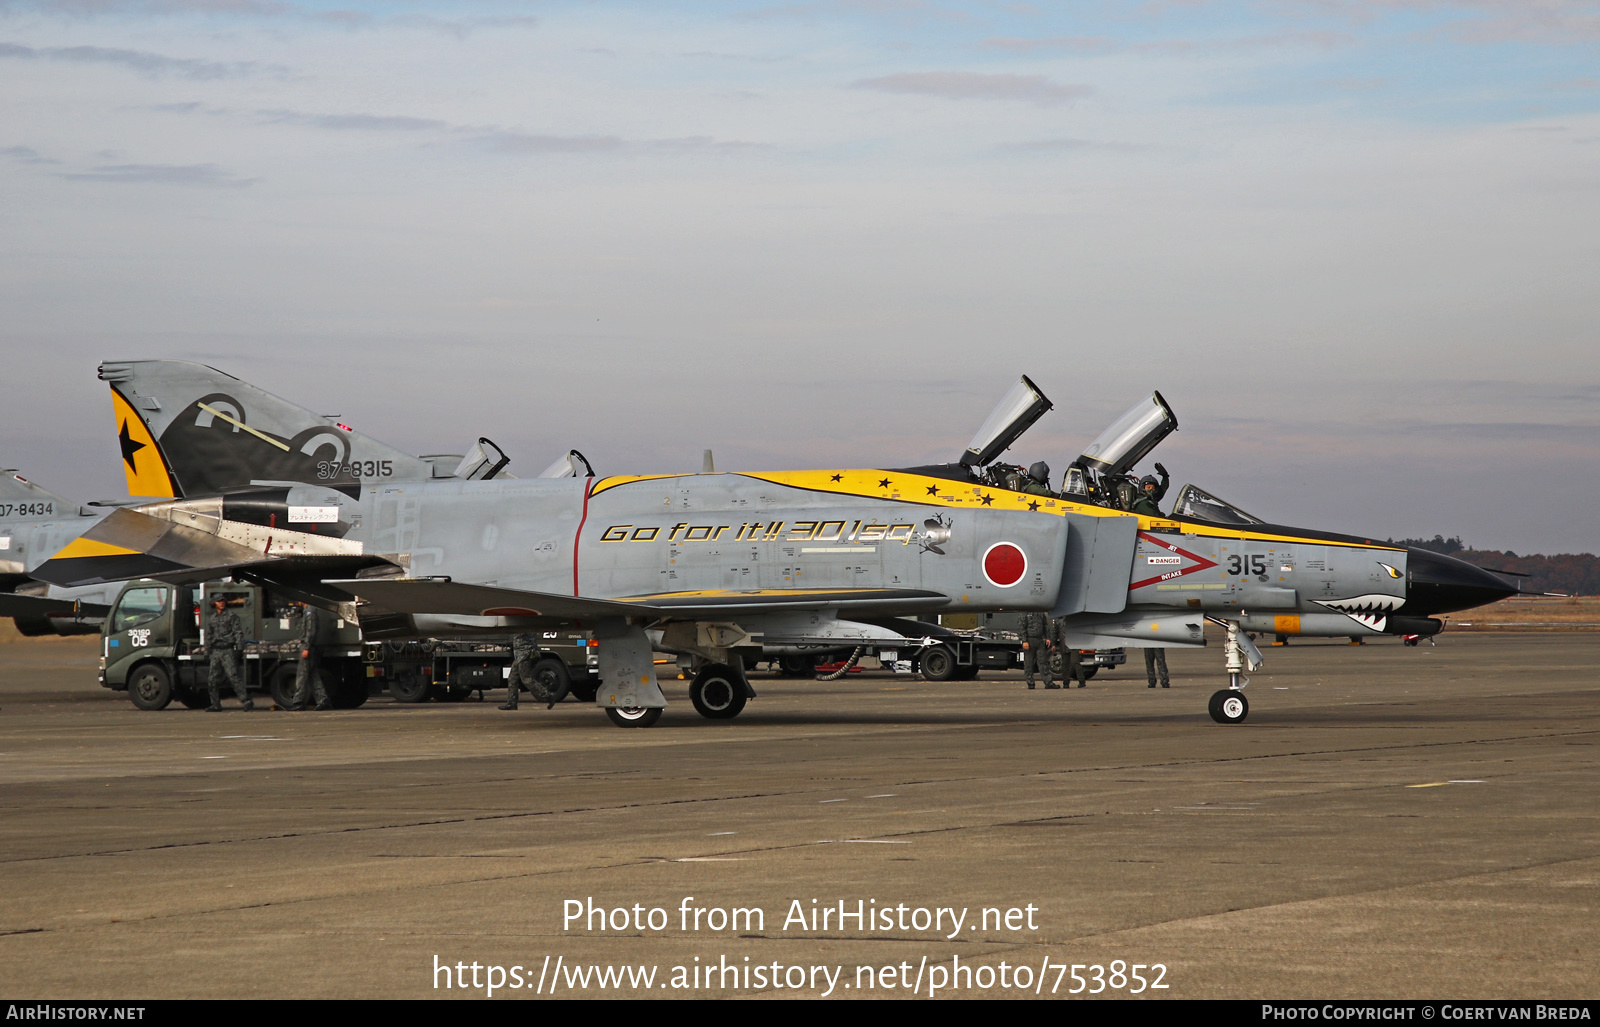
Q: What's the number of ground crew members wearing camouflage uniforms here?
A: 6